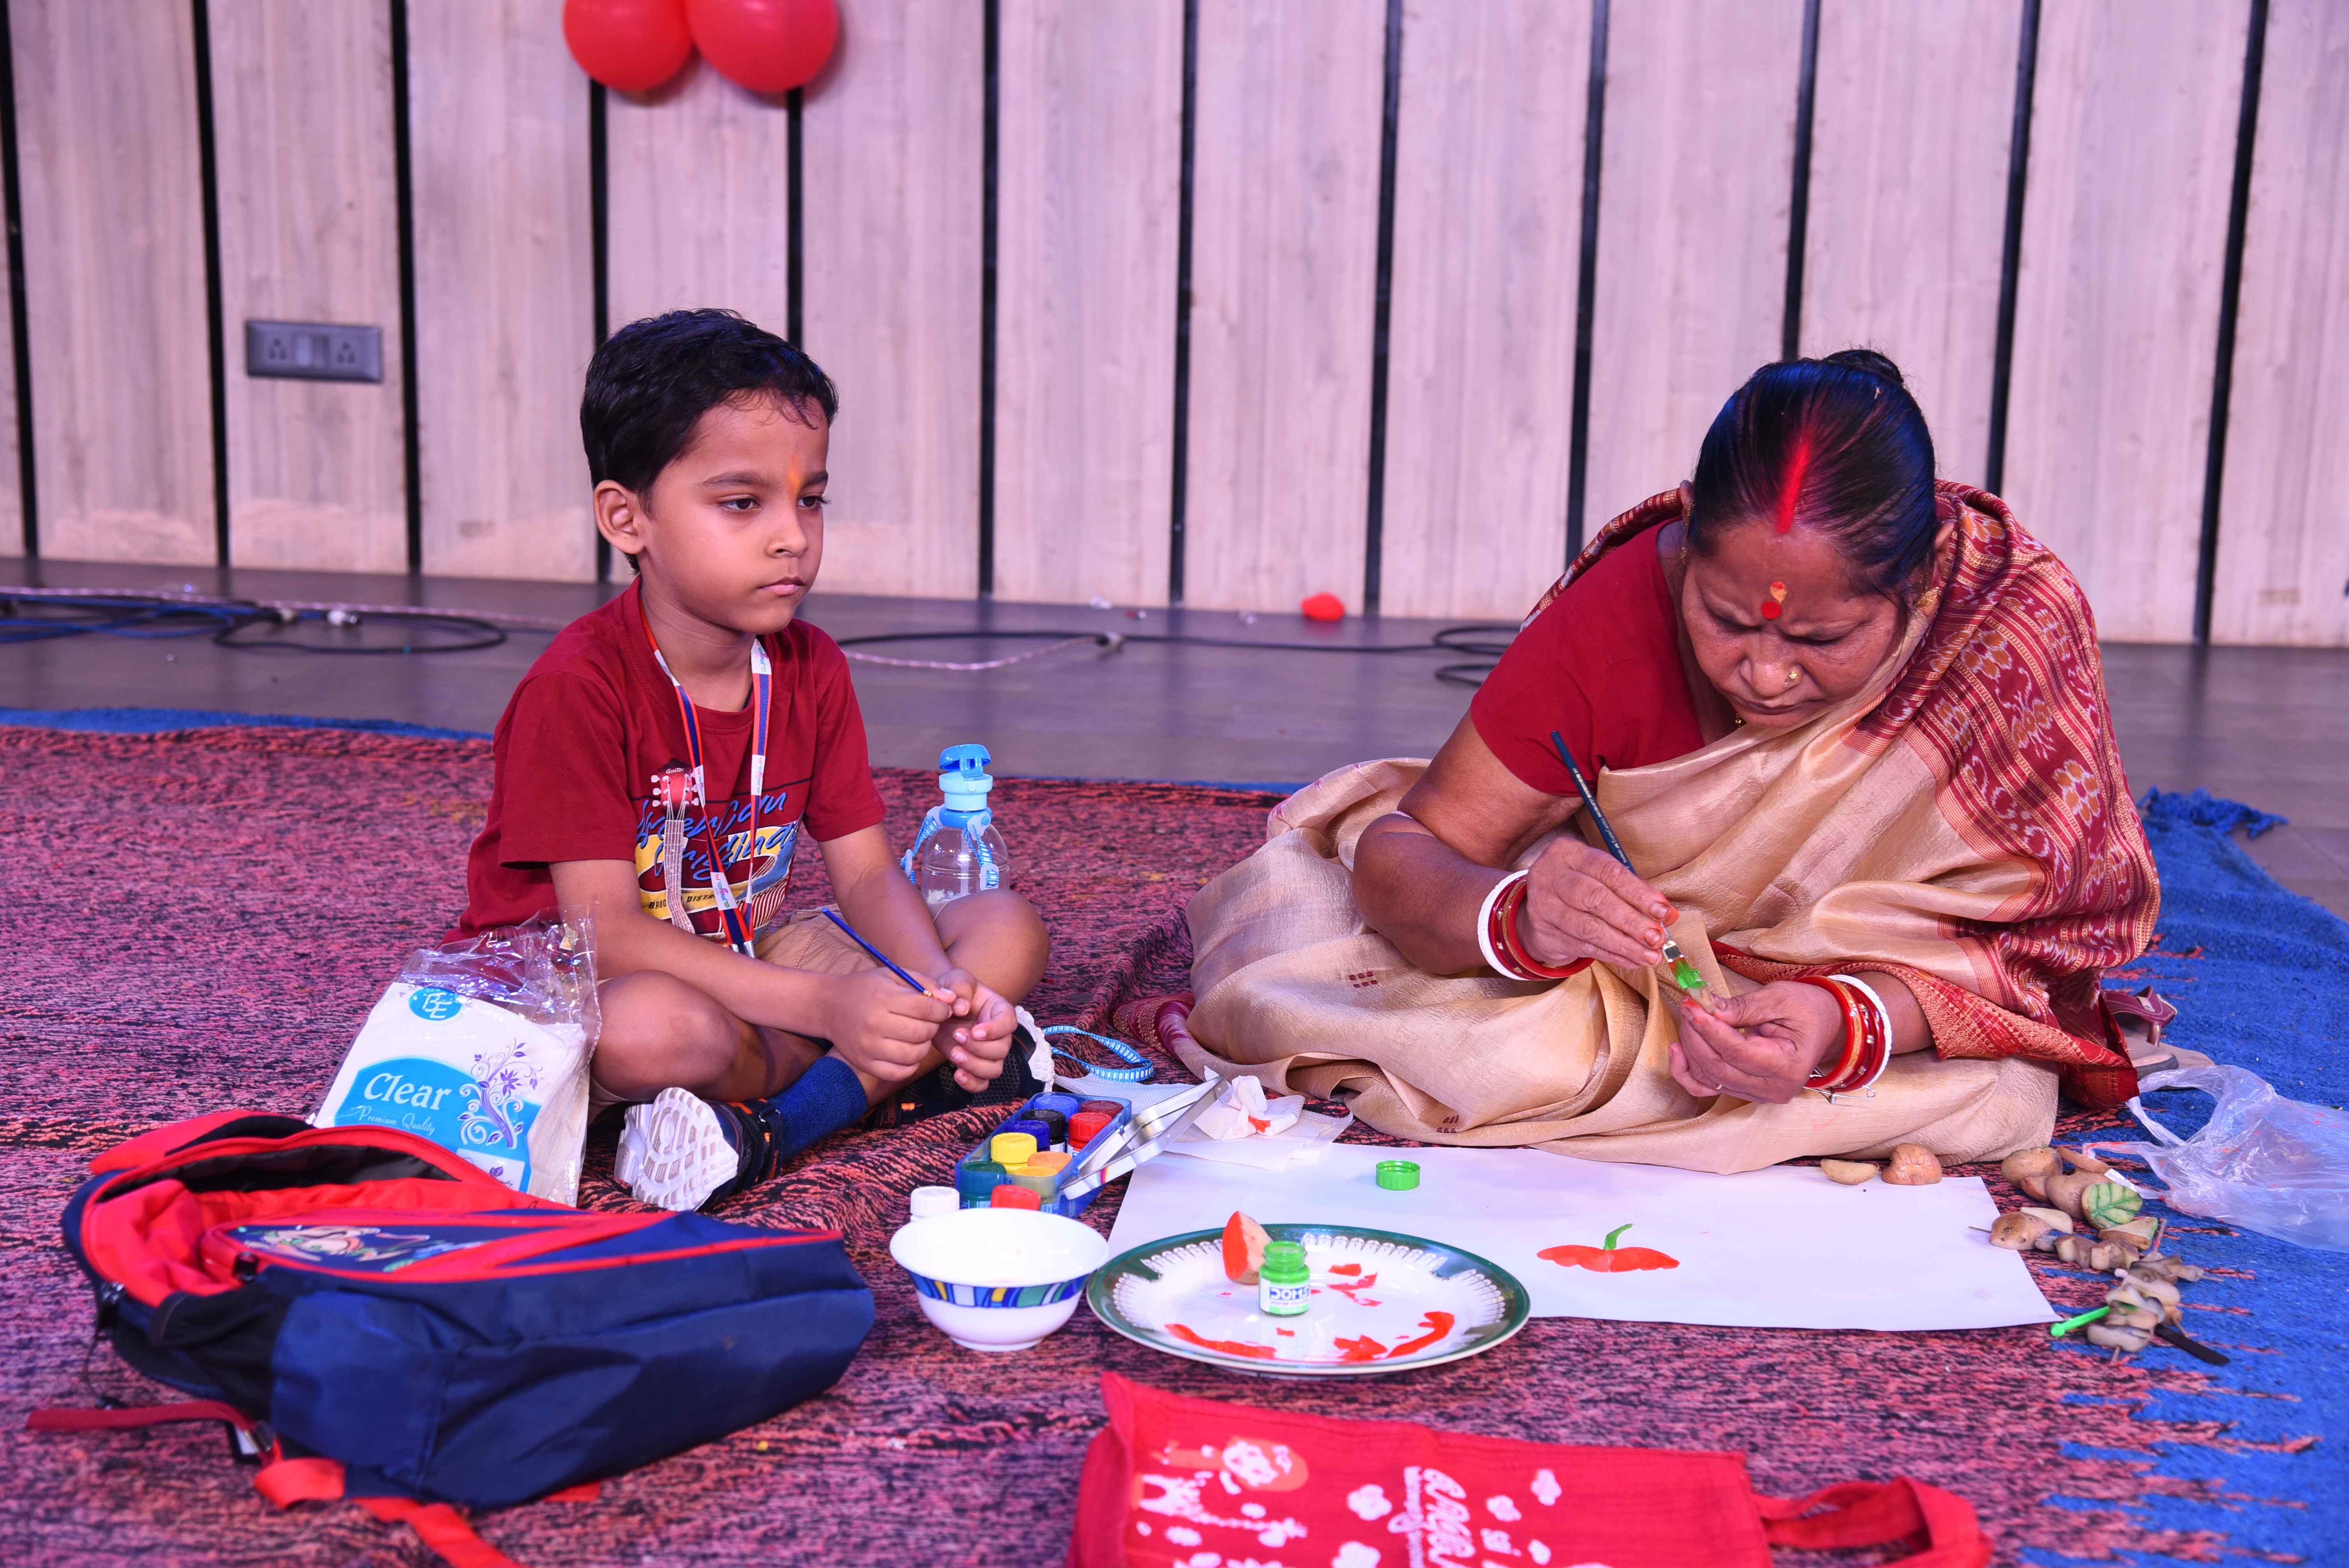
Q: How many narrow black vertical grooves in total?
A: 12